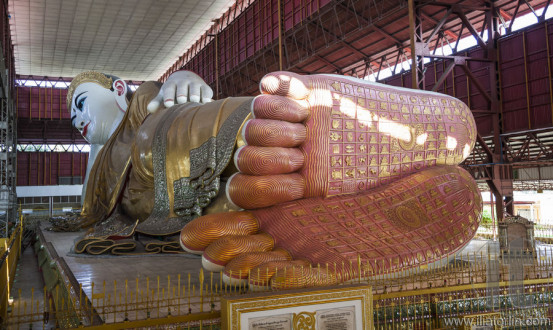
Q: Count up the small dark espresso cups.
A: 0